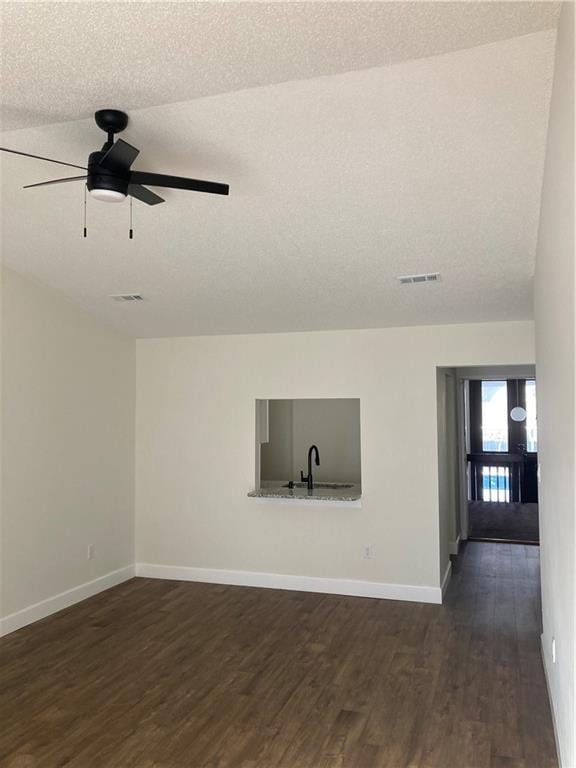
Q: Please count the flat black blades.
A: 5